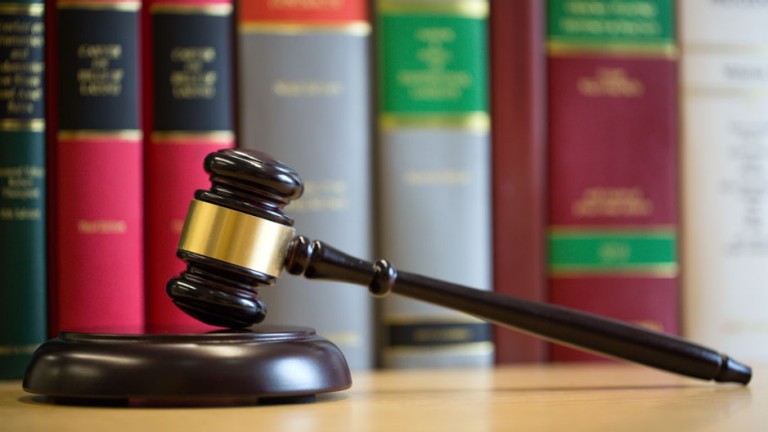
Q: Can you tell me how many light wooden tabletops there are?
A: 1